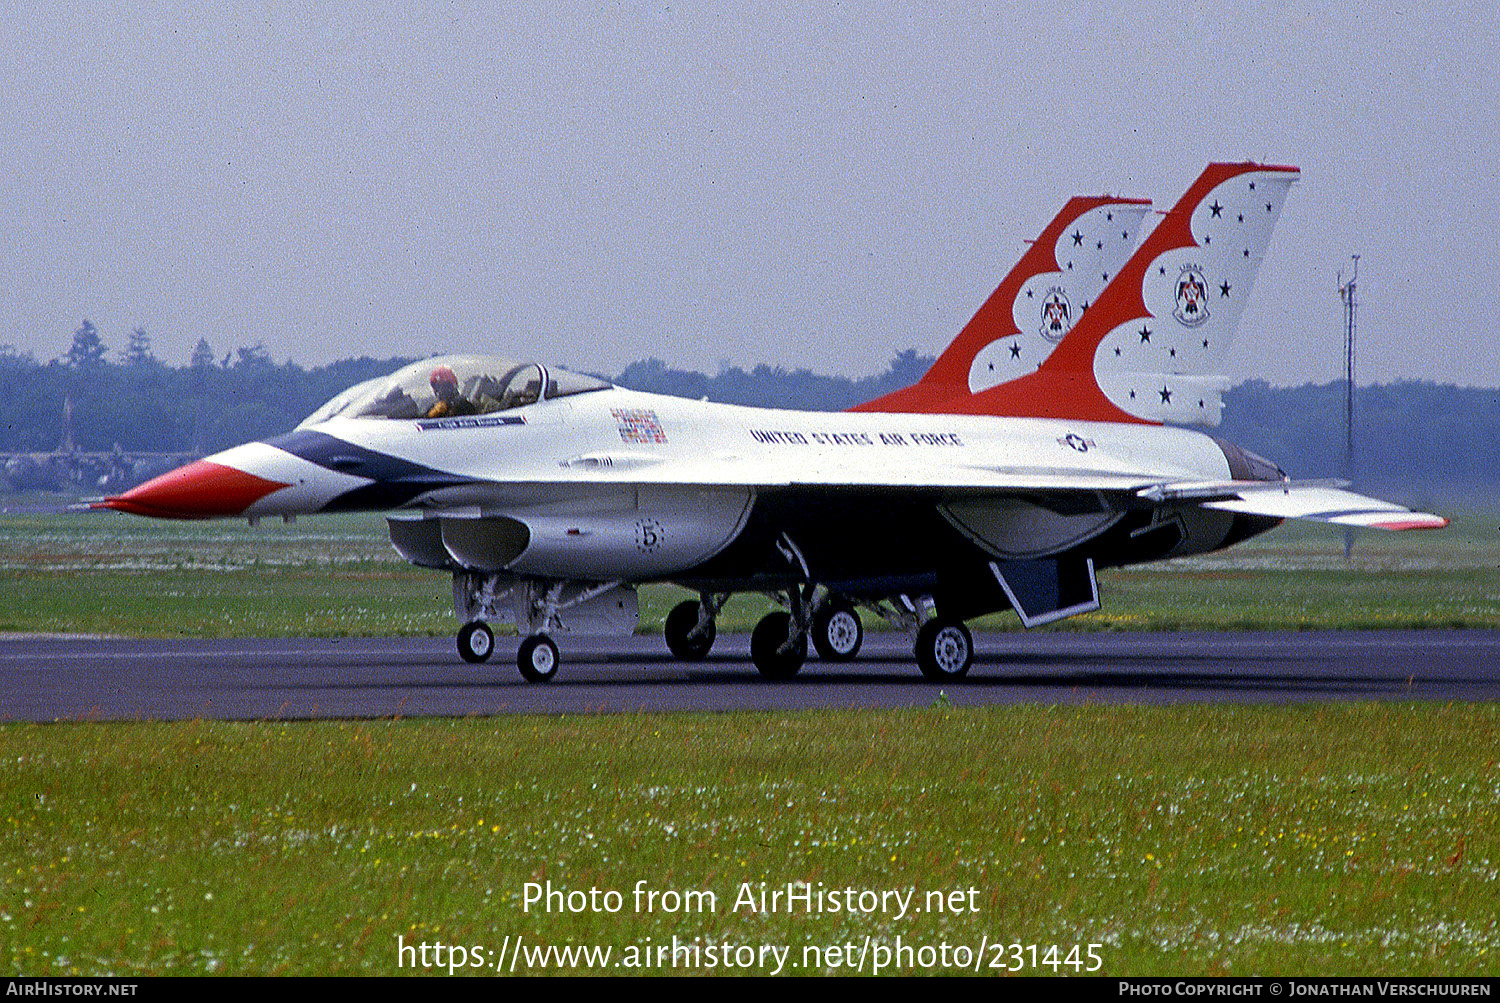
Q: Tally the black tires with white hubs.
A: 4